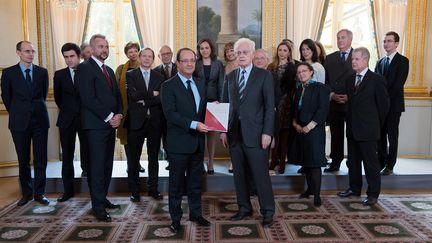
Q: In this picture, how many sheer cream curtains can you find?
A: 4